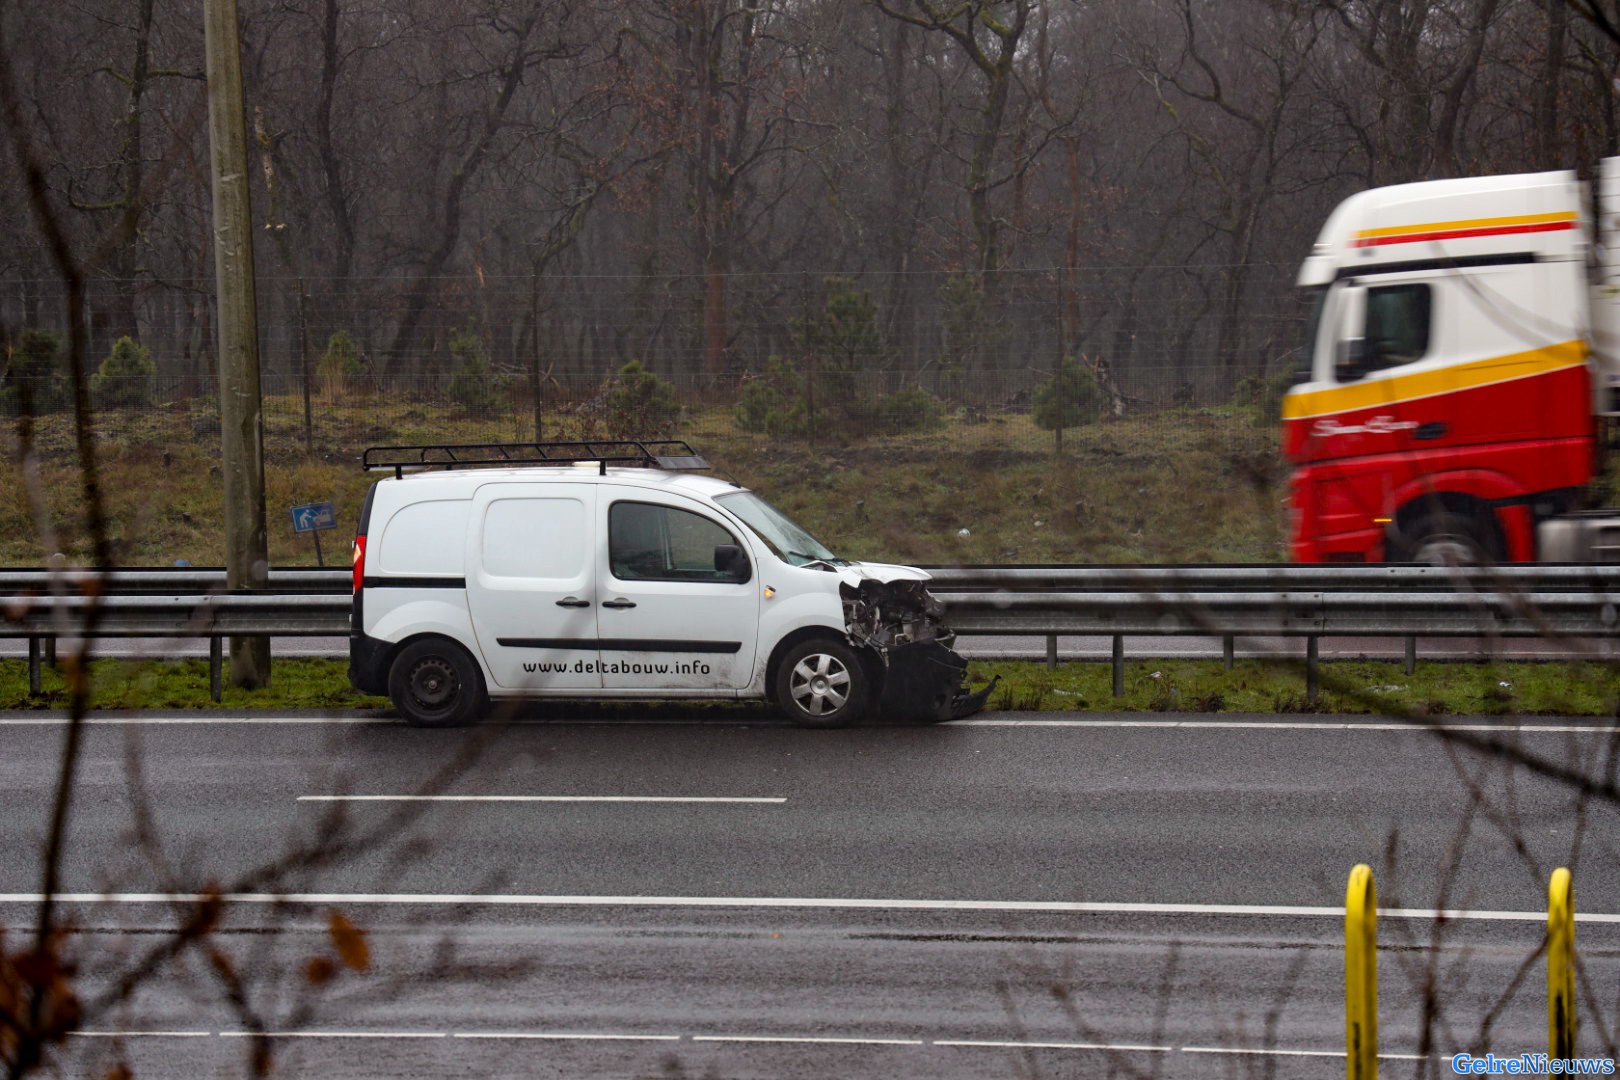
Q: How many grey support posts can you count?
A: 8